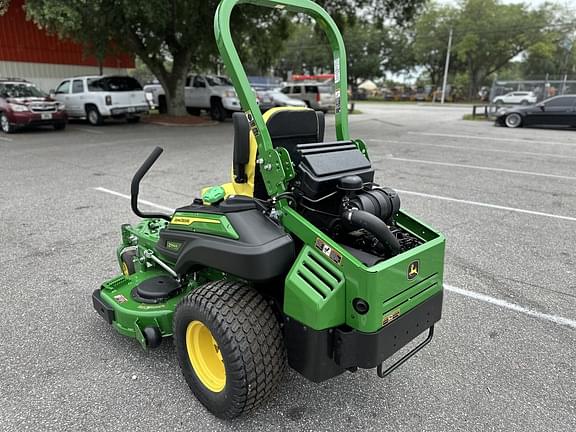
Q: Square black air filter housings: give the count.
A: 1